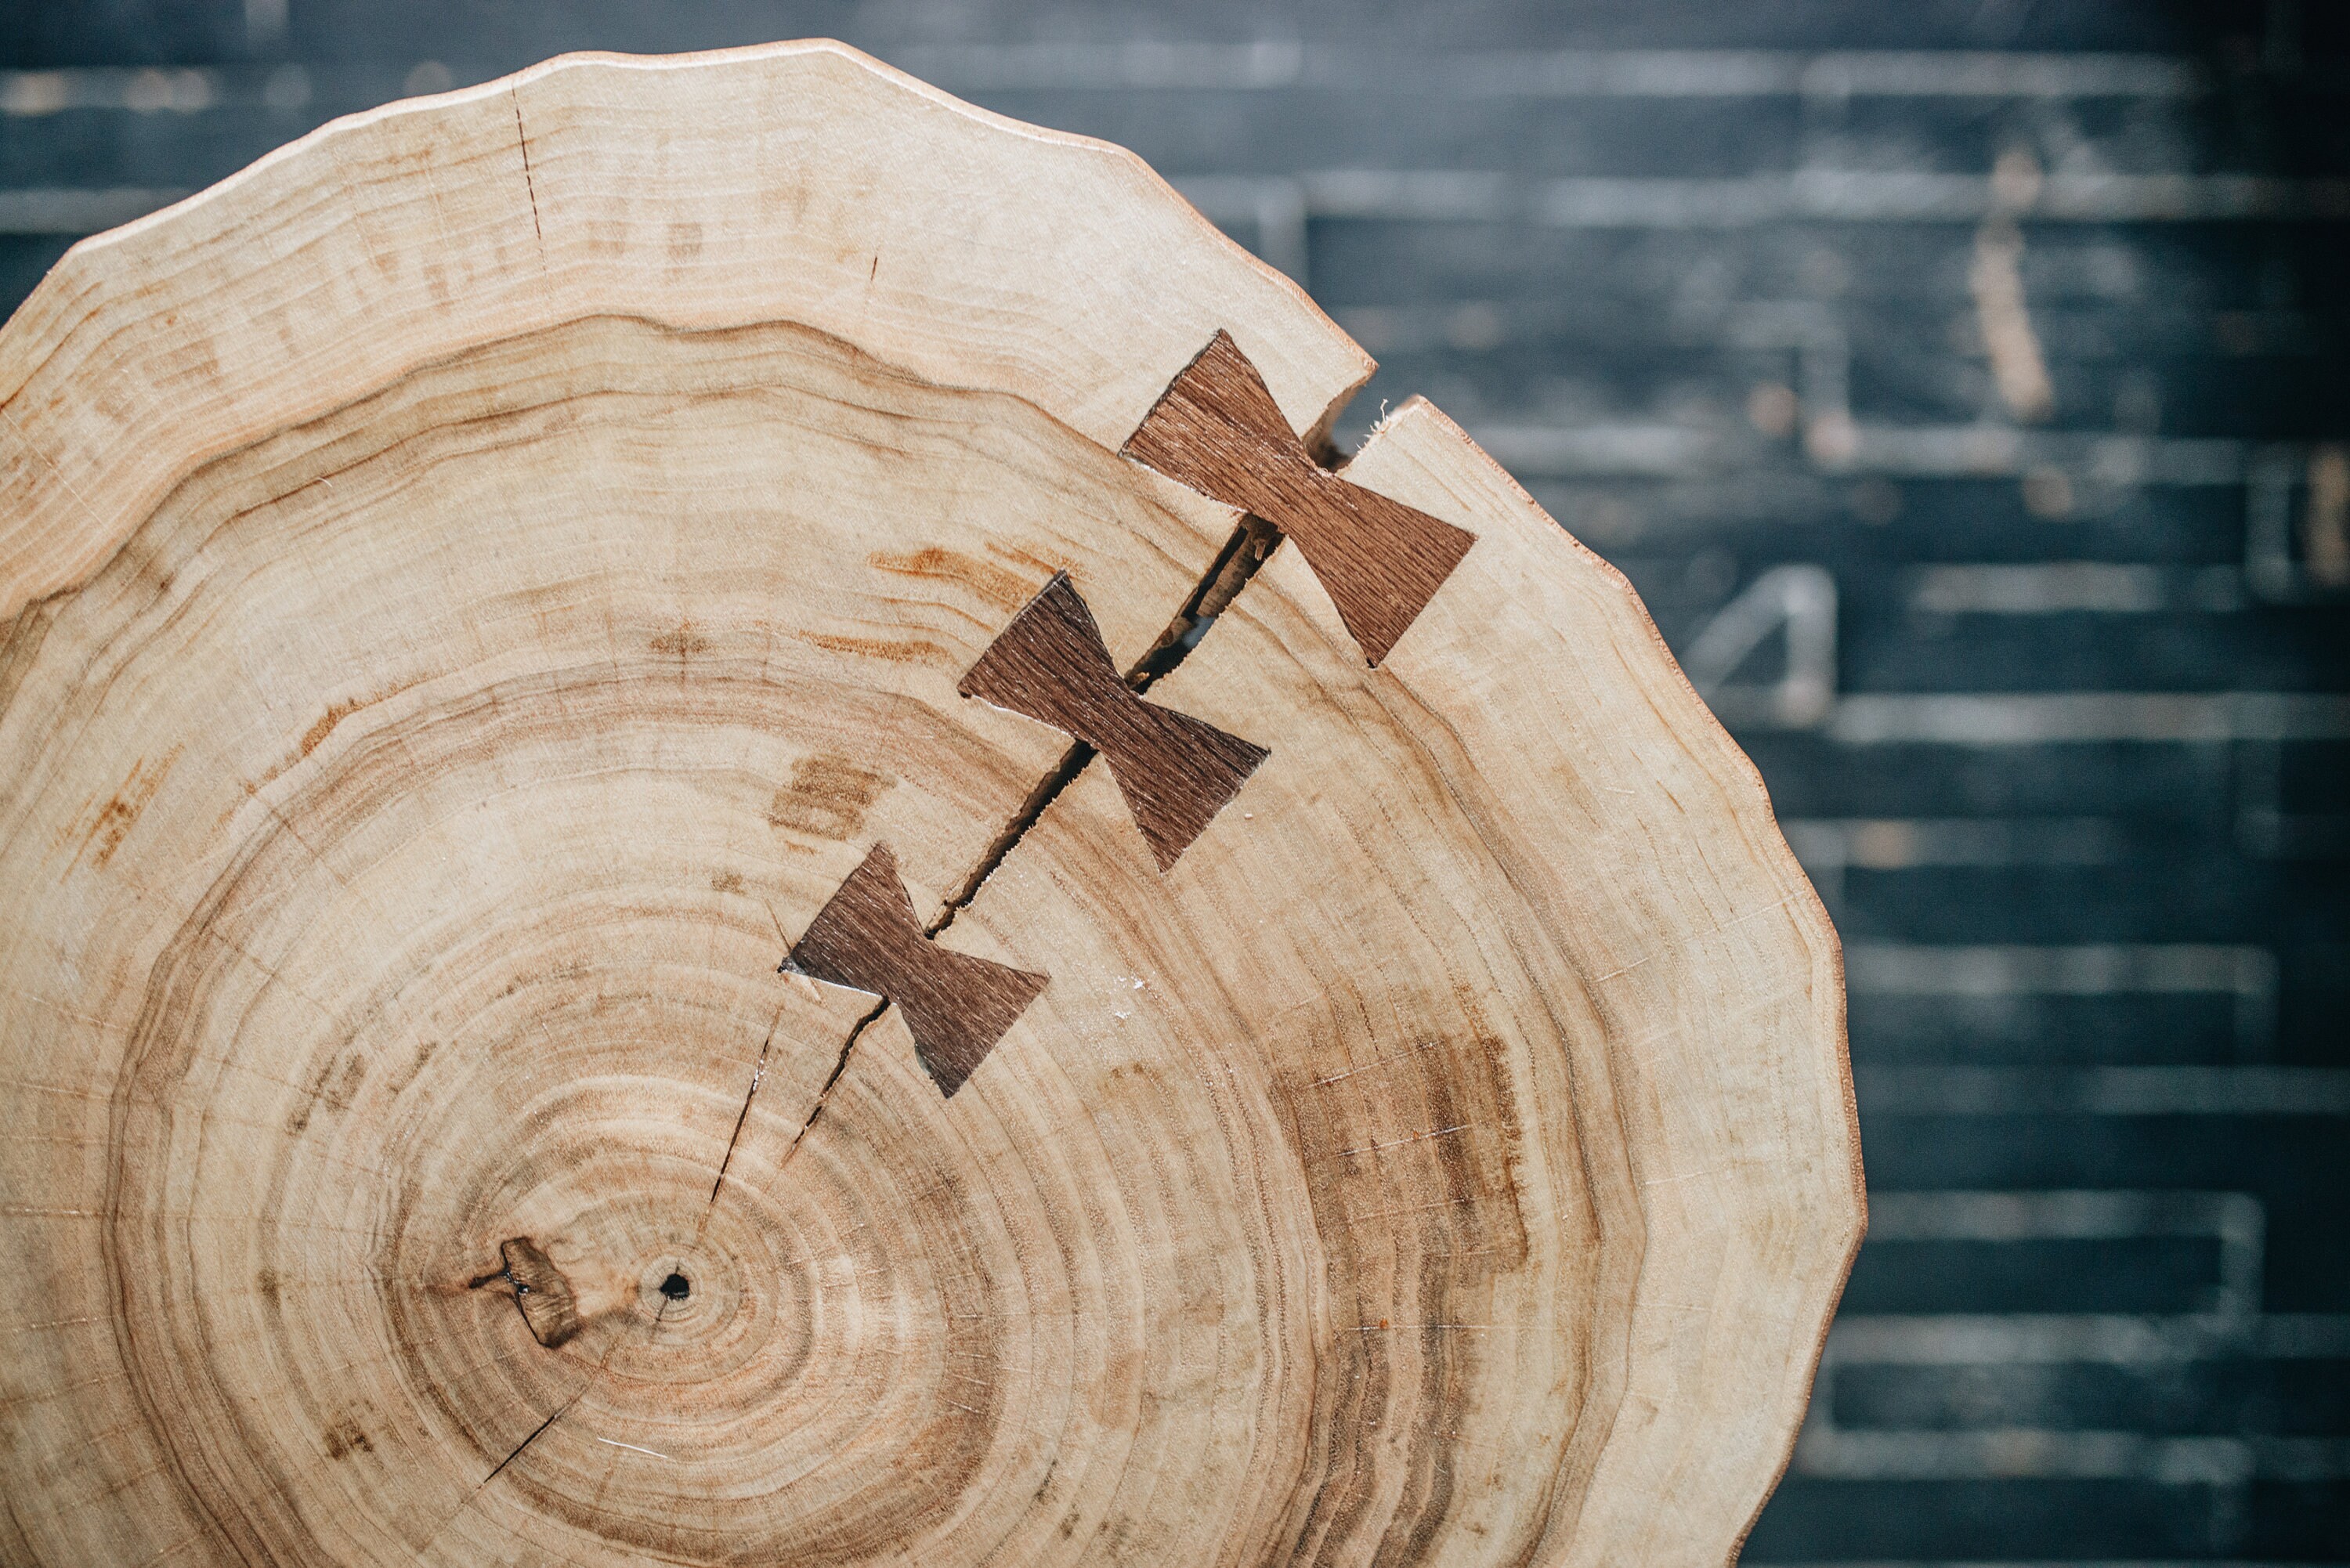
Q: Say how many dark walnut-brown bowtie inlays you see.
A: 3